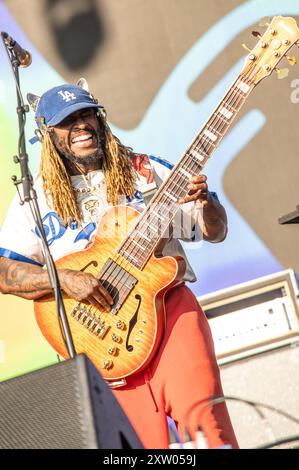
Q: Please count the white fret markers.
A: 11